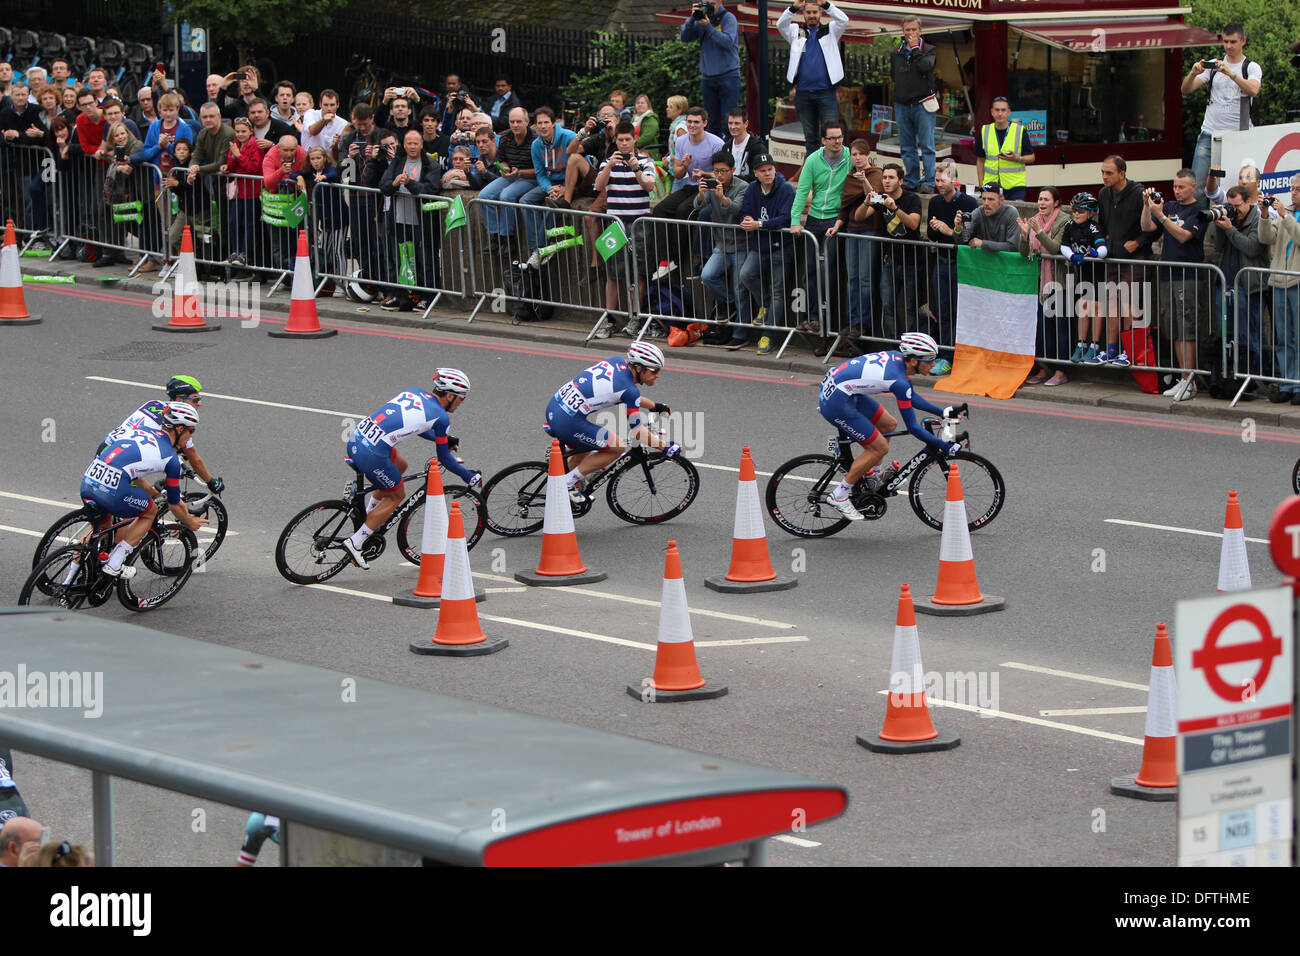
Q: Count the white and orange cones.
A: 12